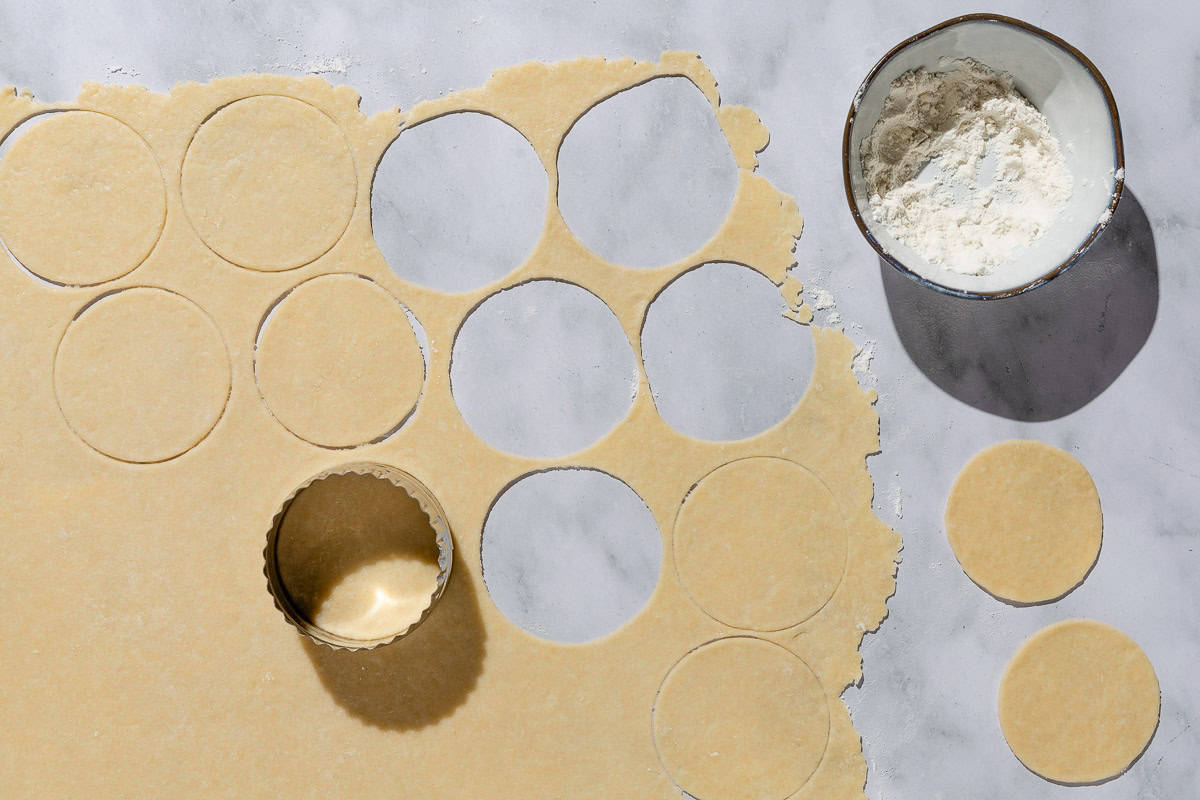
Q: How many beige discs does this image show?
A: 8